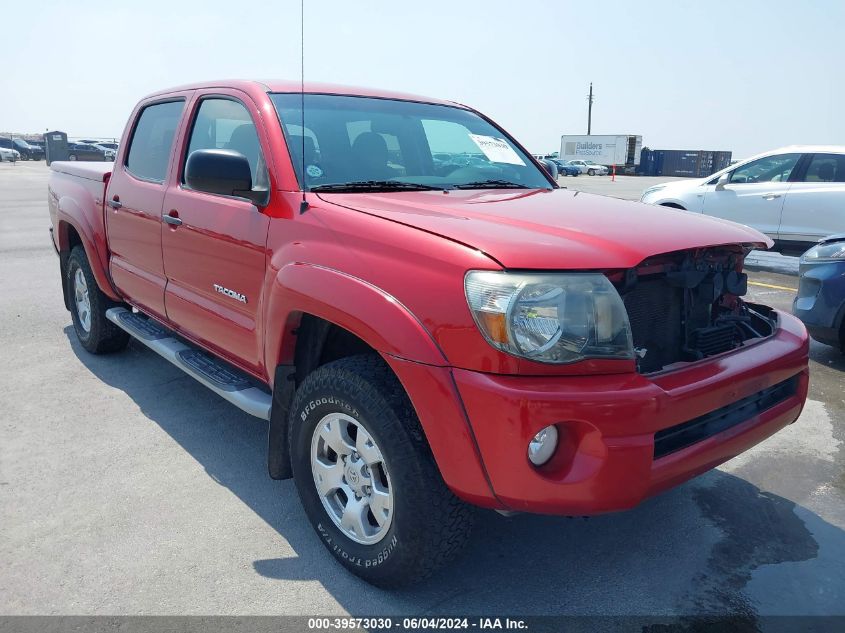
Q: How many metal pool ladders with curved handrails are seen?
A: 0